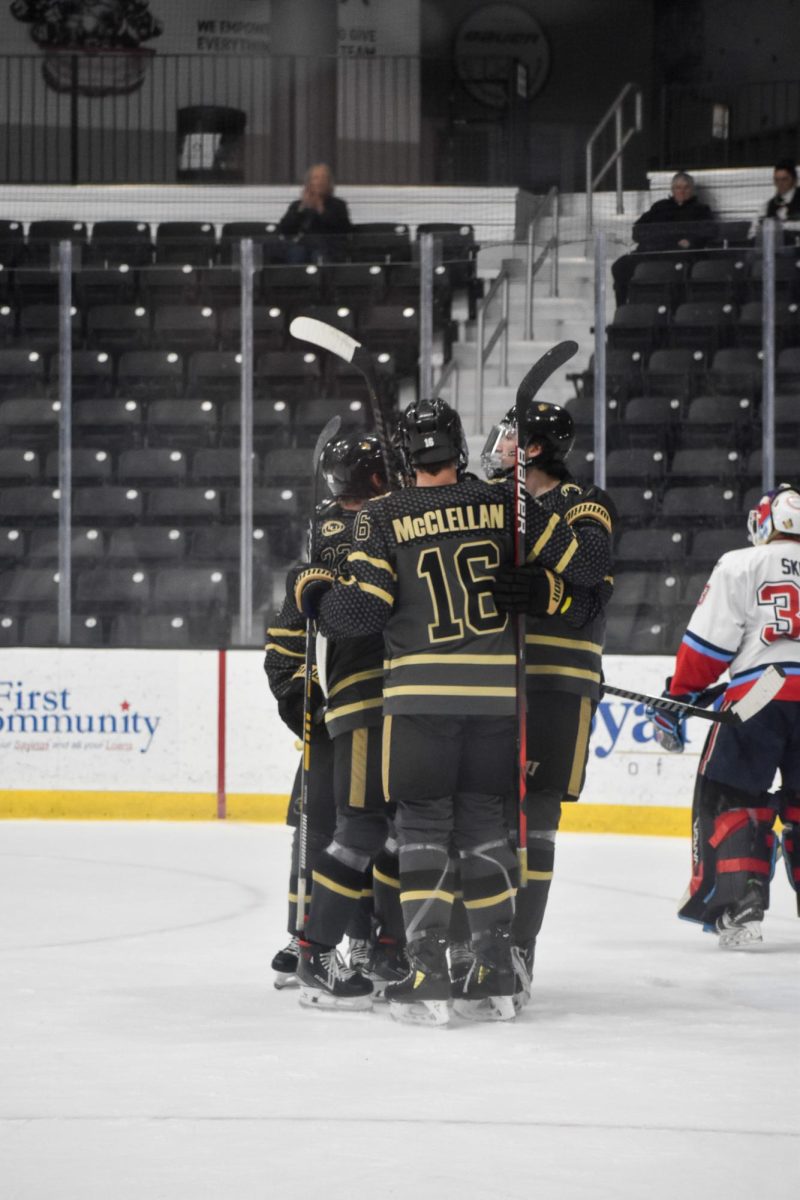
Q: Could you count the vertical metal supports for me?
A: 5